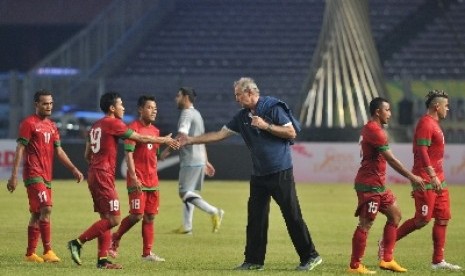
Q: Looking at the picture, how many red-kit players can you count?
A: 5